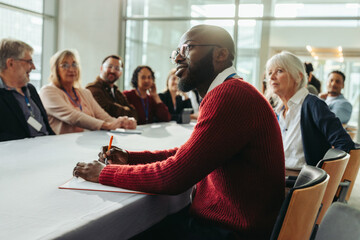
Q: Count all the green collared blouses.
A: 0